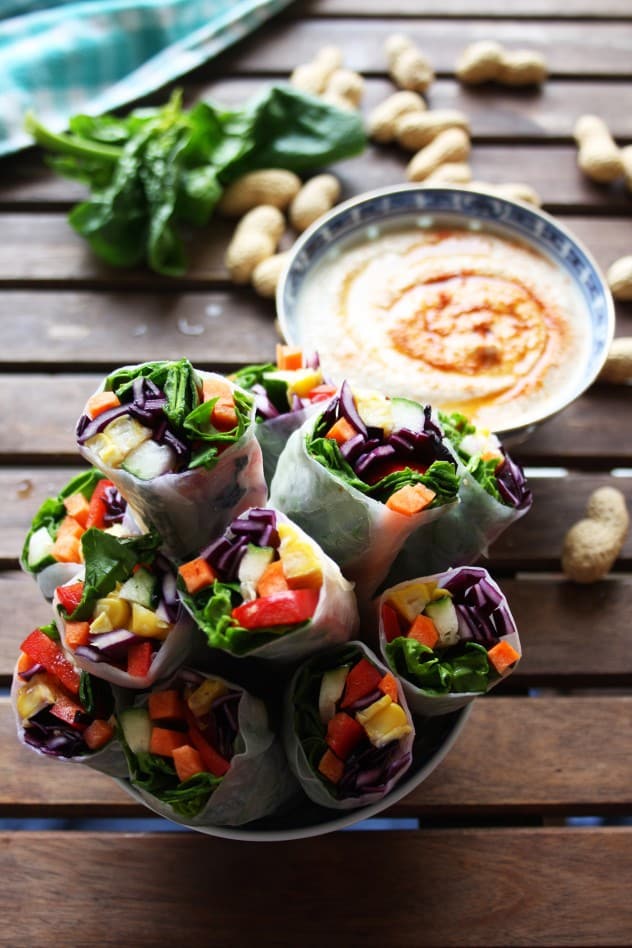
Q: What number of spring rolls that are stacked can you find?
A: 11